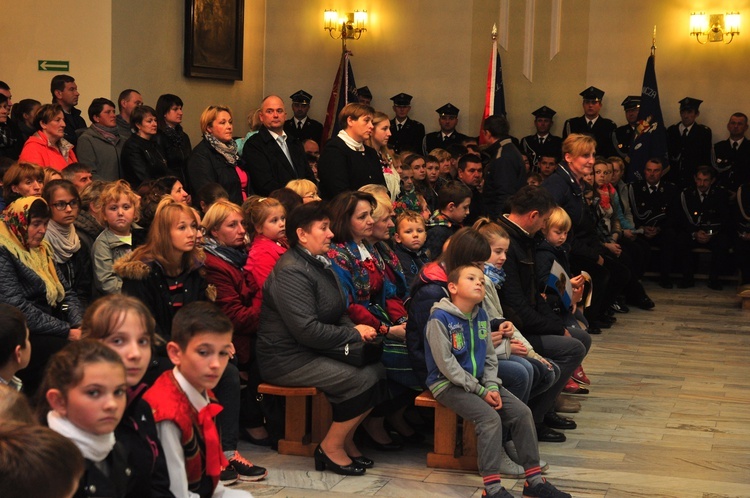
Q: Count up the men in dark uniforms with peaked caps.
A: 8